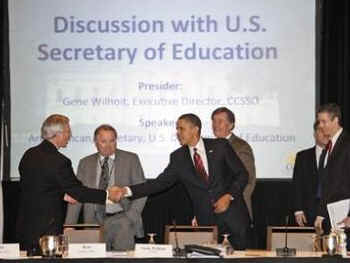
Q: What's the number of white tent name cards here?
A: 3